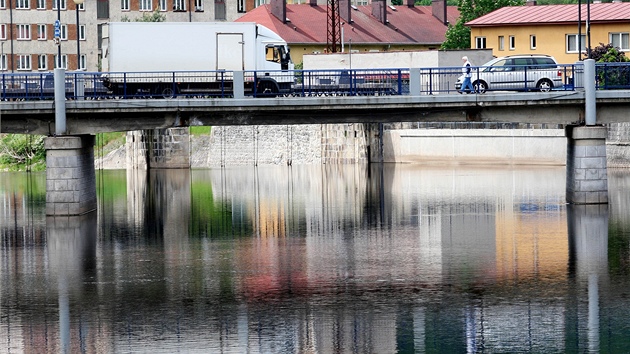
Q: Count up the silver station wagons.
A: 1